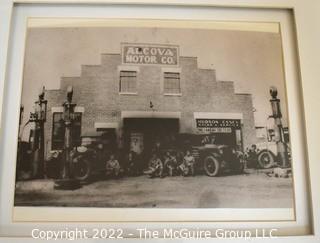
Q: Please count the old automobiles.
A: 3